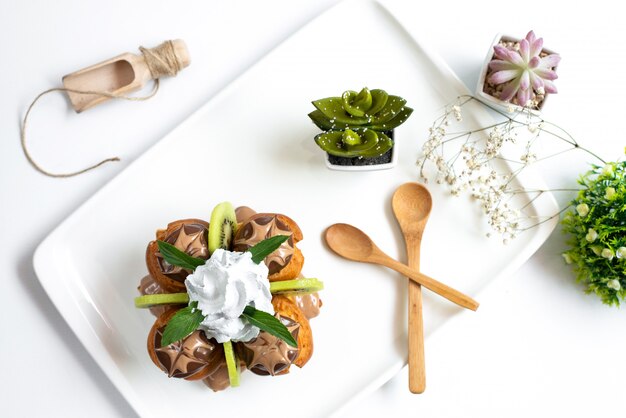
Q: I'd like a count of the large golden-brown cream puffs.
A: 4